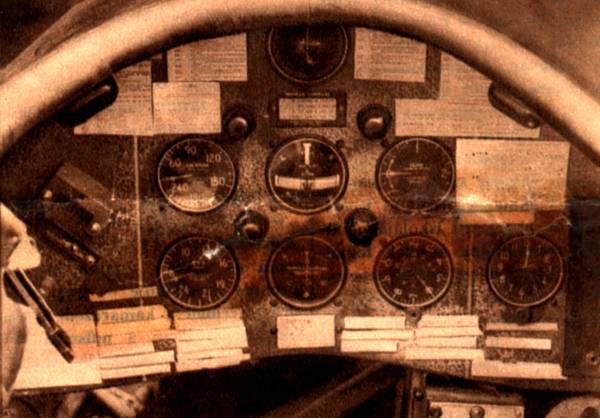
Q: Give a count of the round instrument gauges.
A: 8